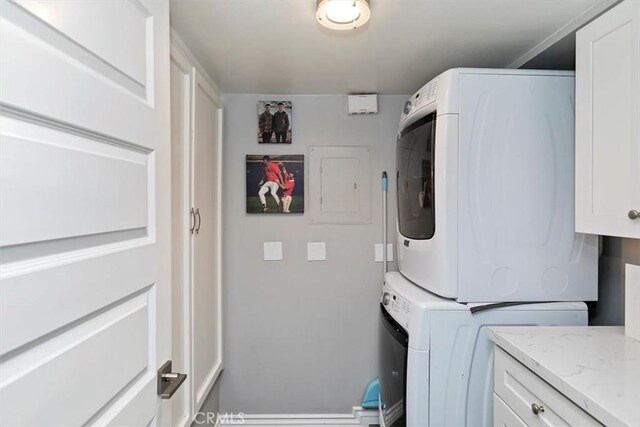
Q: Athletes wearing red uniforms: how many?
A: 2